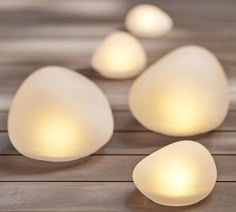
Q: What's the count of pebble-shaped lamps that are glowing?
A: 5